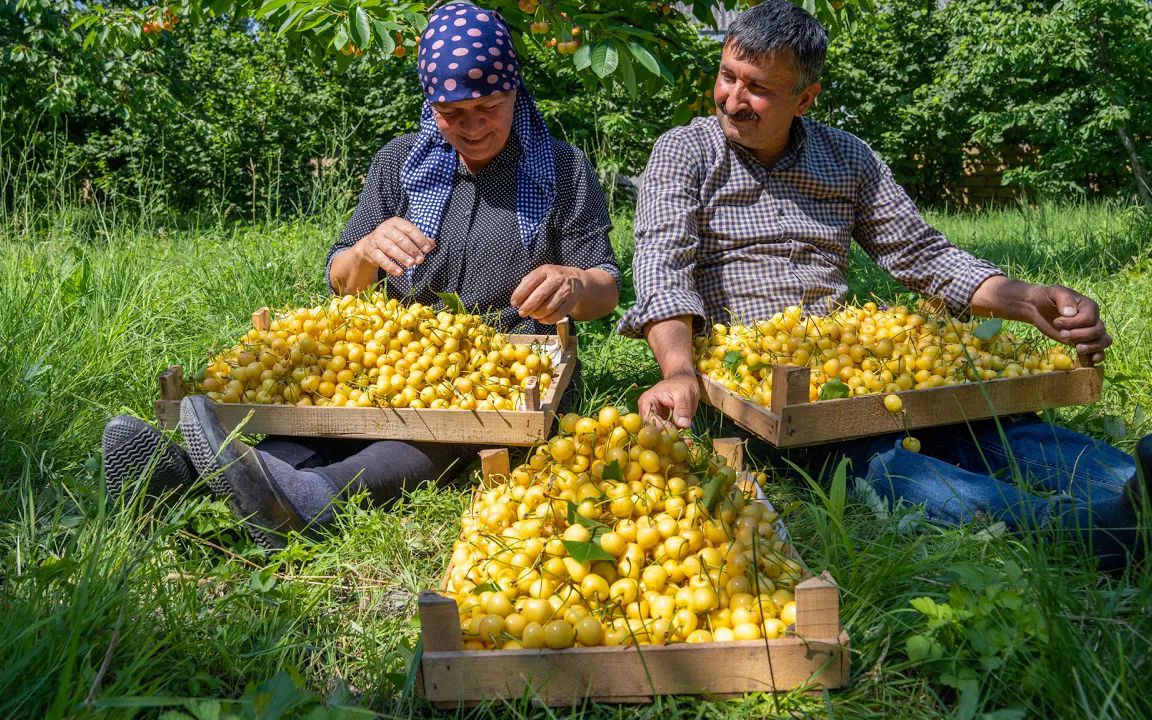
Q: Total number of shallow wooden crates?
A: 3